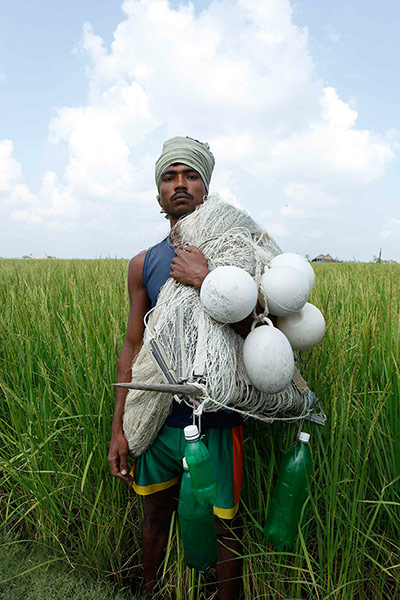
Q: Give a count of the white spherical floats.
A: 5